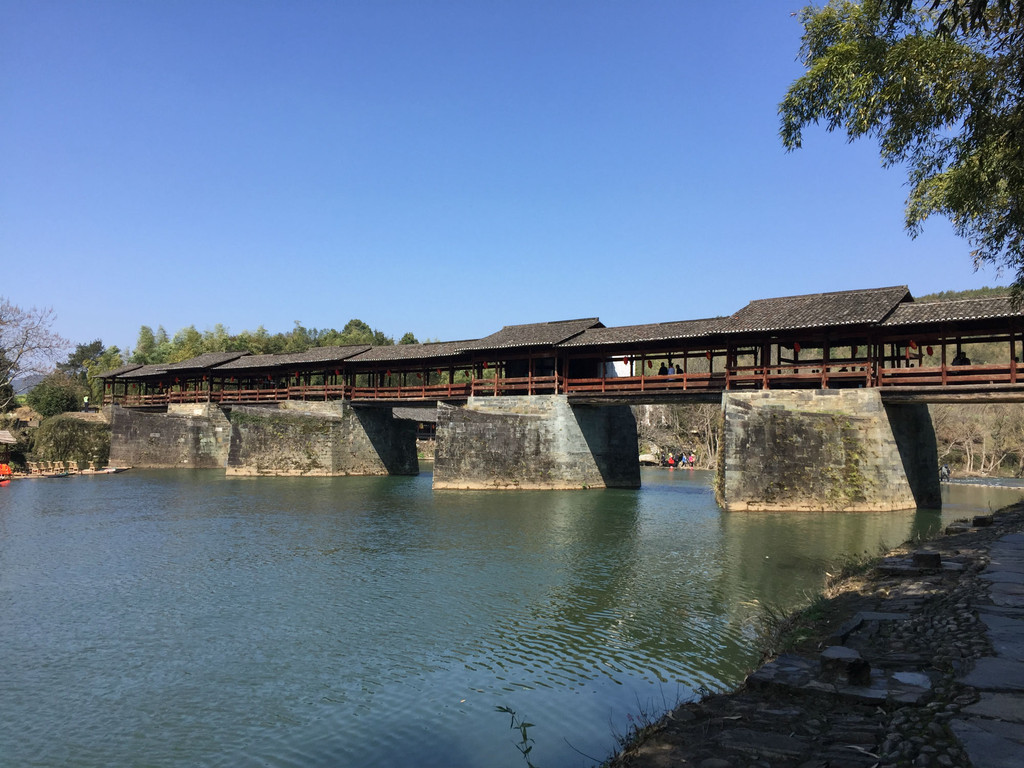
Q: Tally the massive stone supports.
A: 4